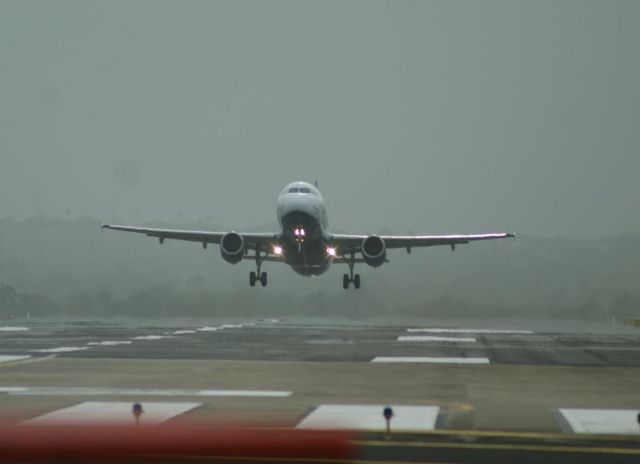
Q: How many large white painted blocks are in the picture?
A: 3